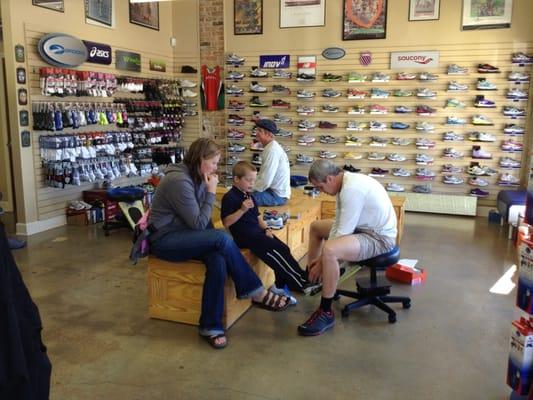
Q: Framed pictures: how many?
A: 8